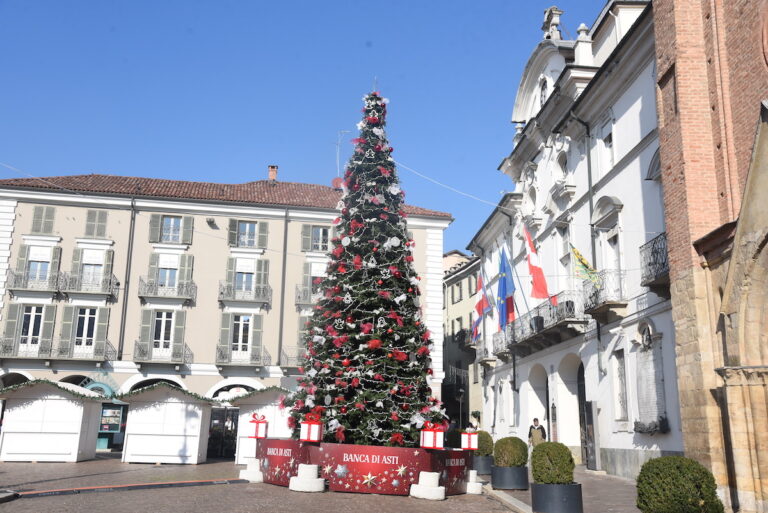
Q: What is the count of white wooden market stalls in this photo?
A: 3